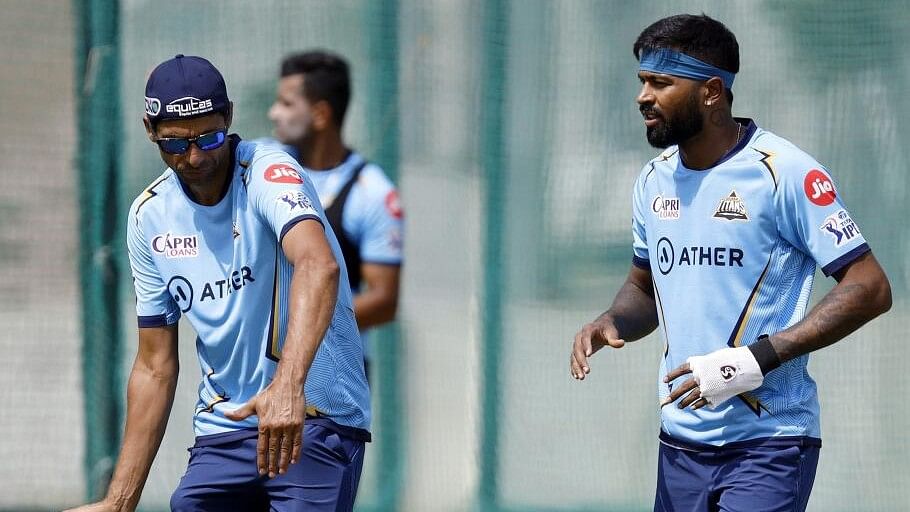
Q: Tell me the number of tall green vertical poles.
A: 3